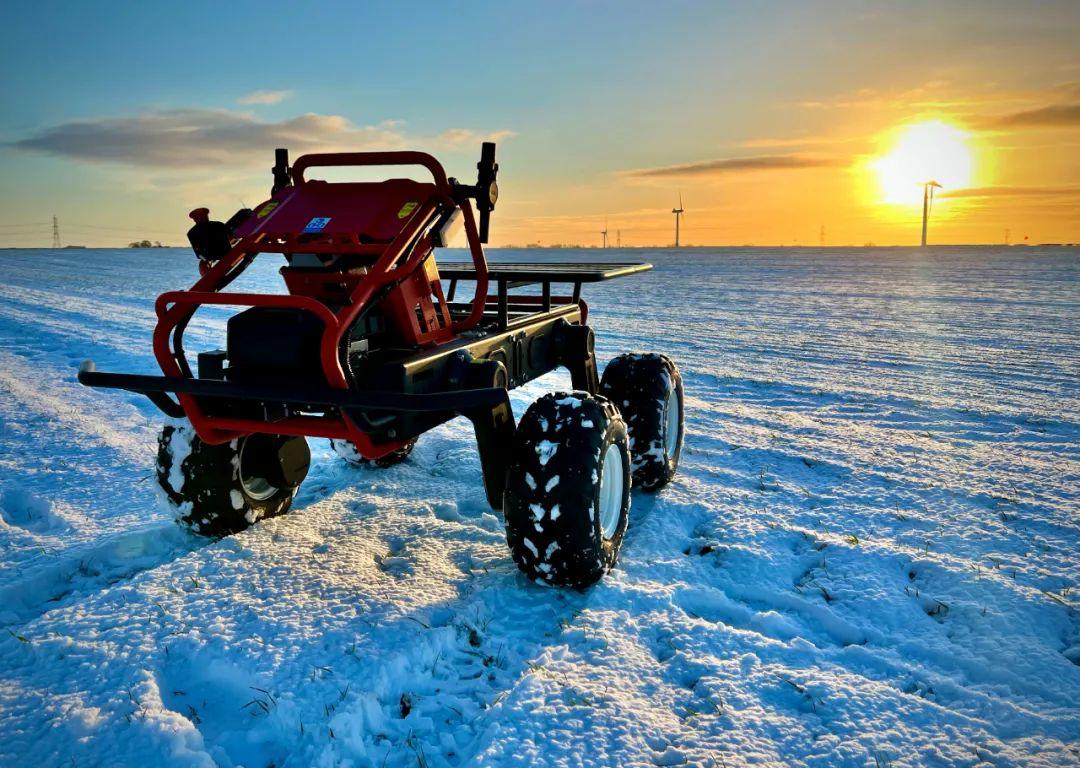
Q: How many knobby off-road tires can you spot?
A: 4